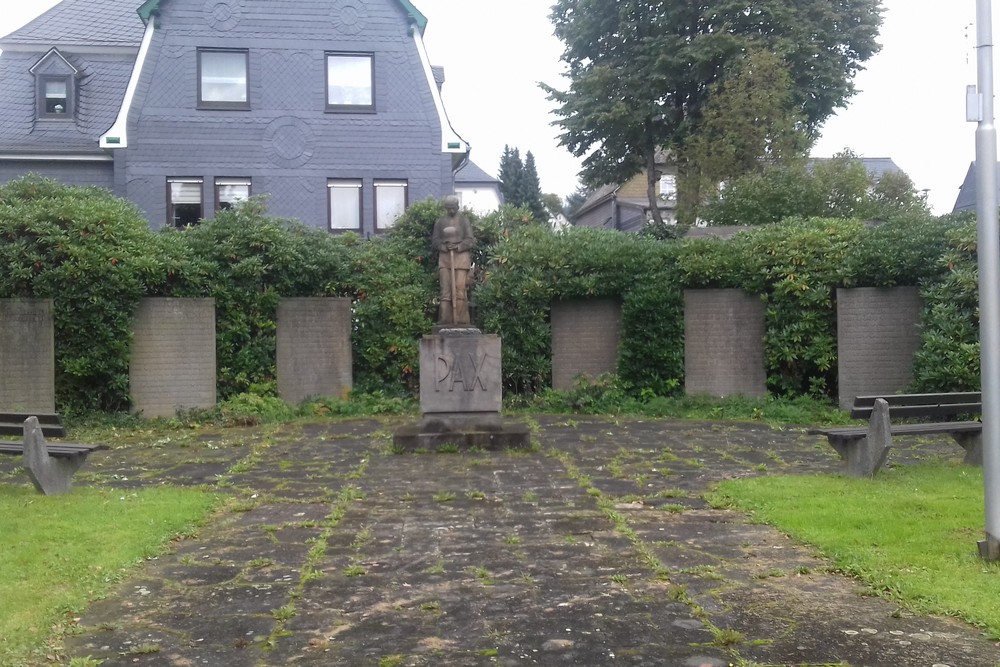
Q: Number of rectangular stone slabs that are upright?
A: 6